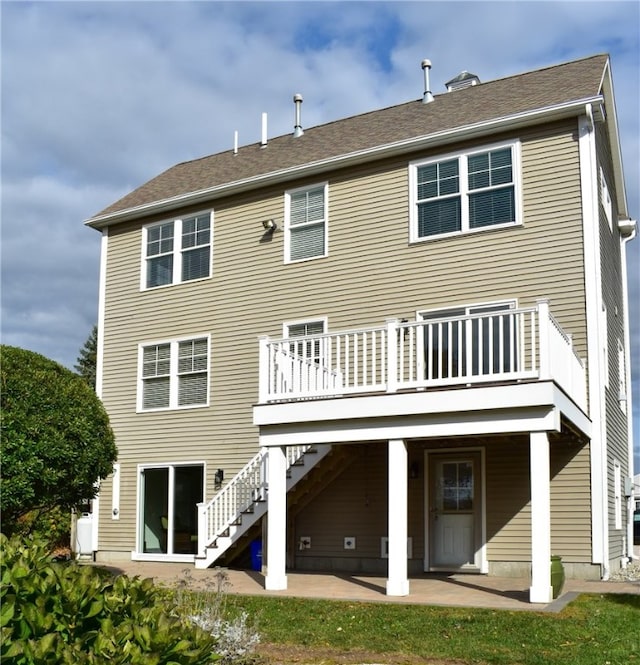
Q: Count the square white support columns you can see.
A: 3